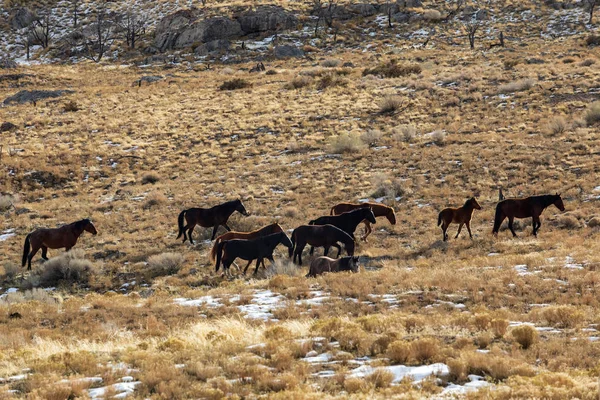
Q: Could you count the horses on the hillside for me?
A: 10